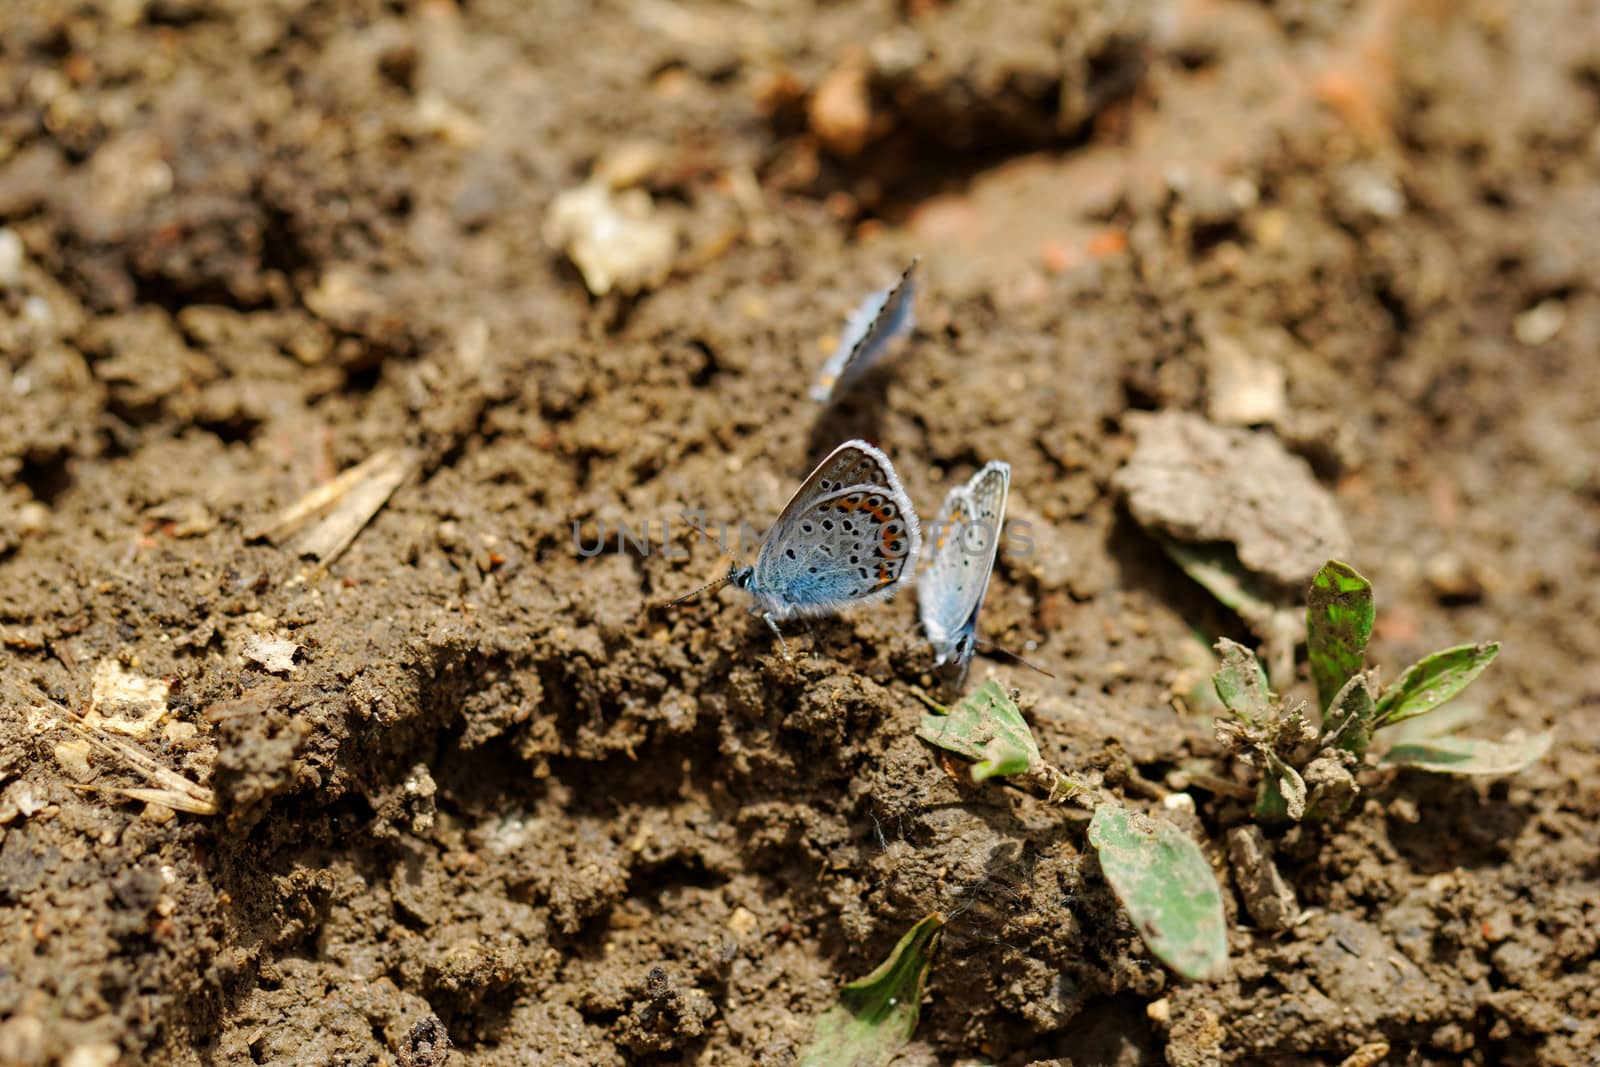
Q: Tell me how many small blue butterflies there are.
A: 3